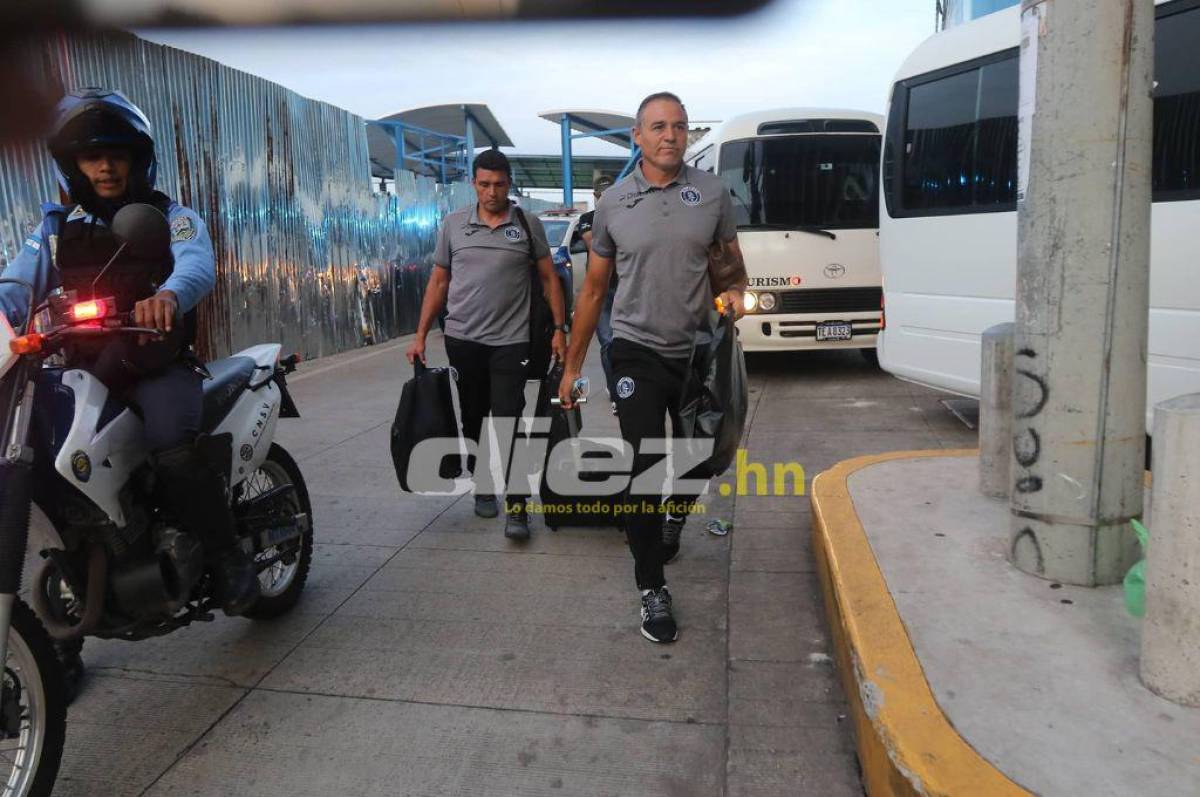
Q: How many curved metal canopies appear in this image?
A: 2